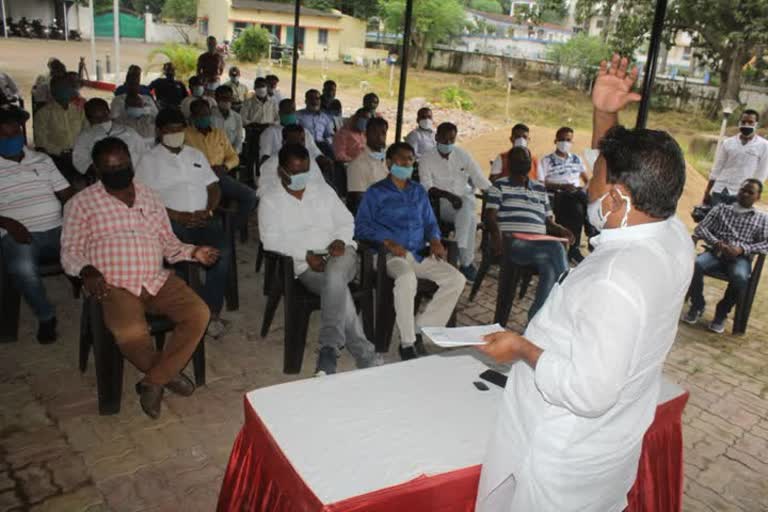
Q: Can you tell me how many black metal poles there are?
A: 3